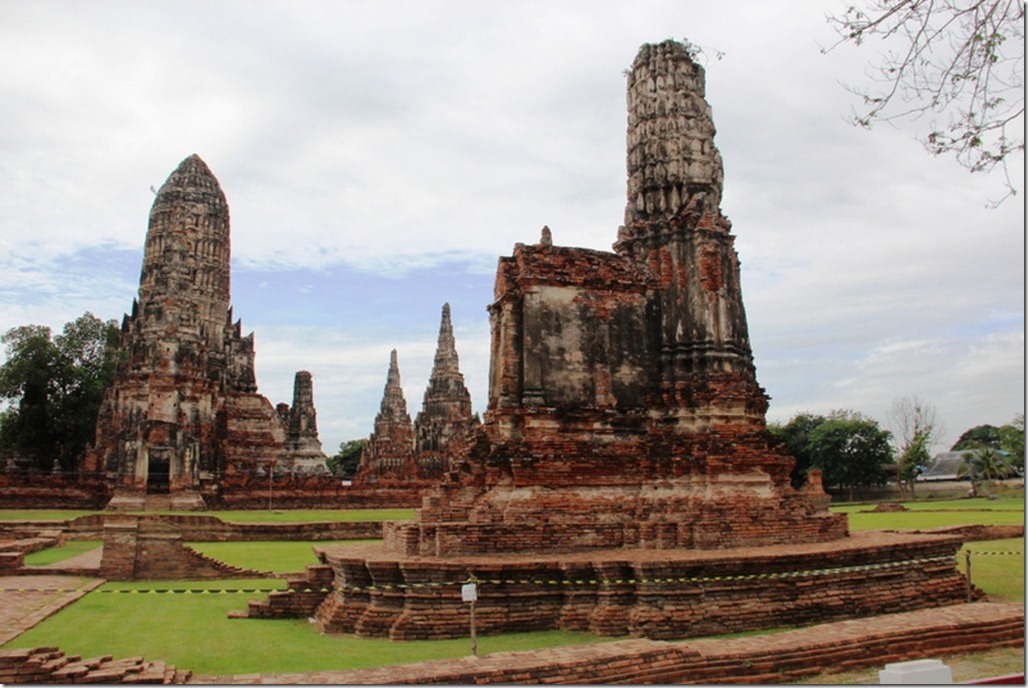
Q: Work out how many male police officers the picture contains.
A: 0